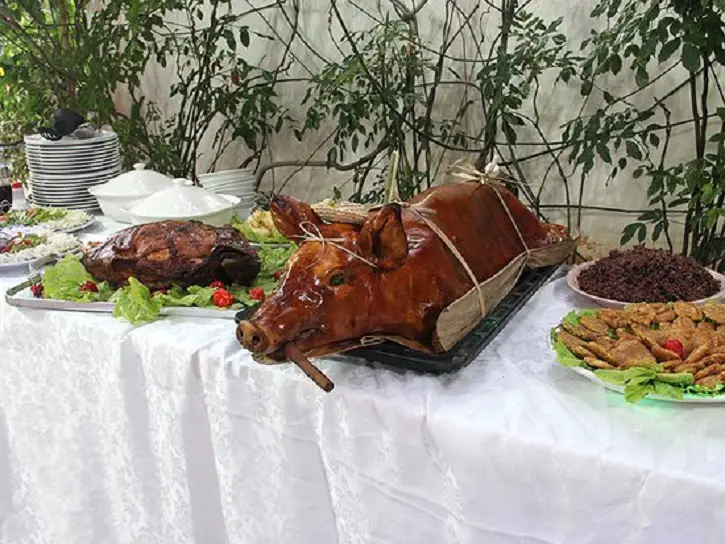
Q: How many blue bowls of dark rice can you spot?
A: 0